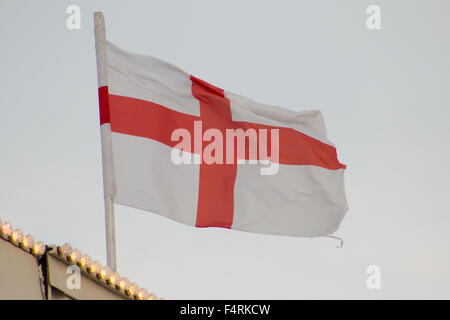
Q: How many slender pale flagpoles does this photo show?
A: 1